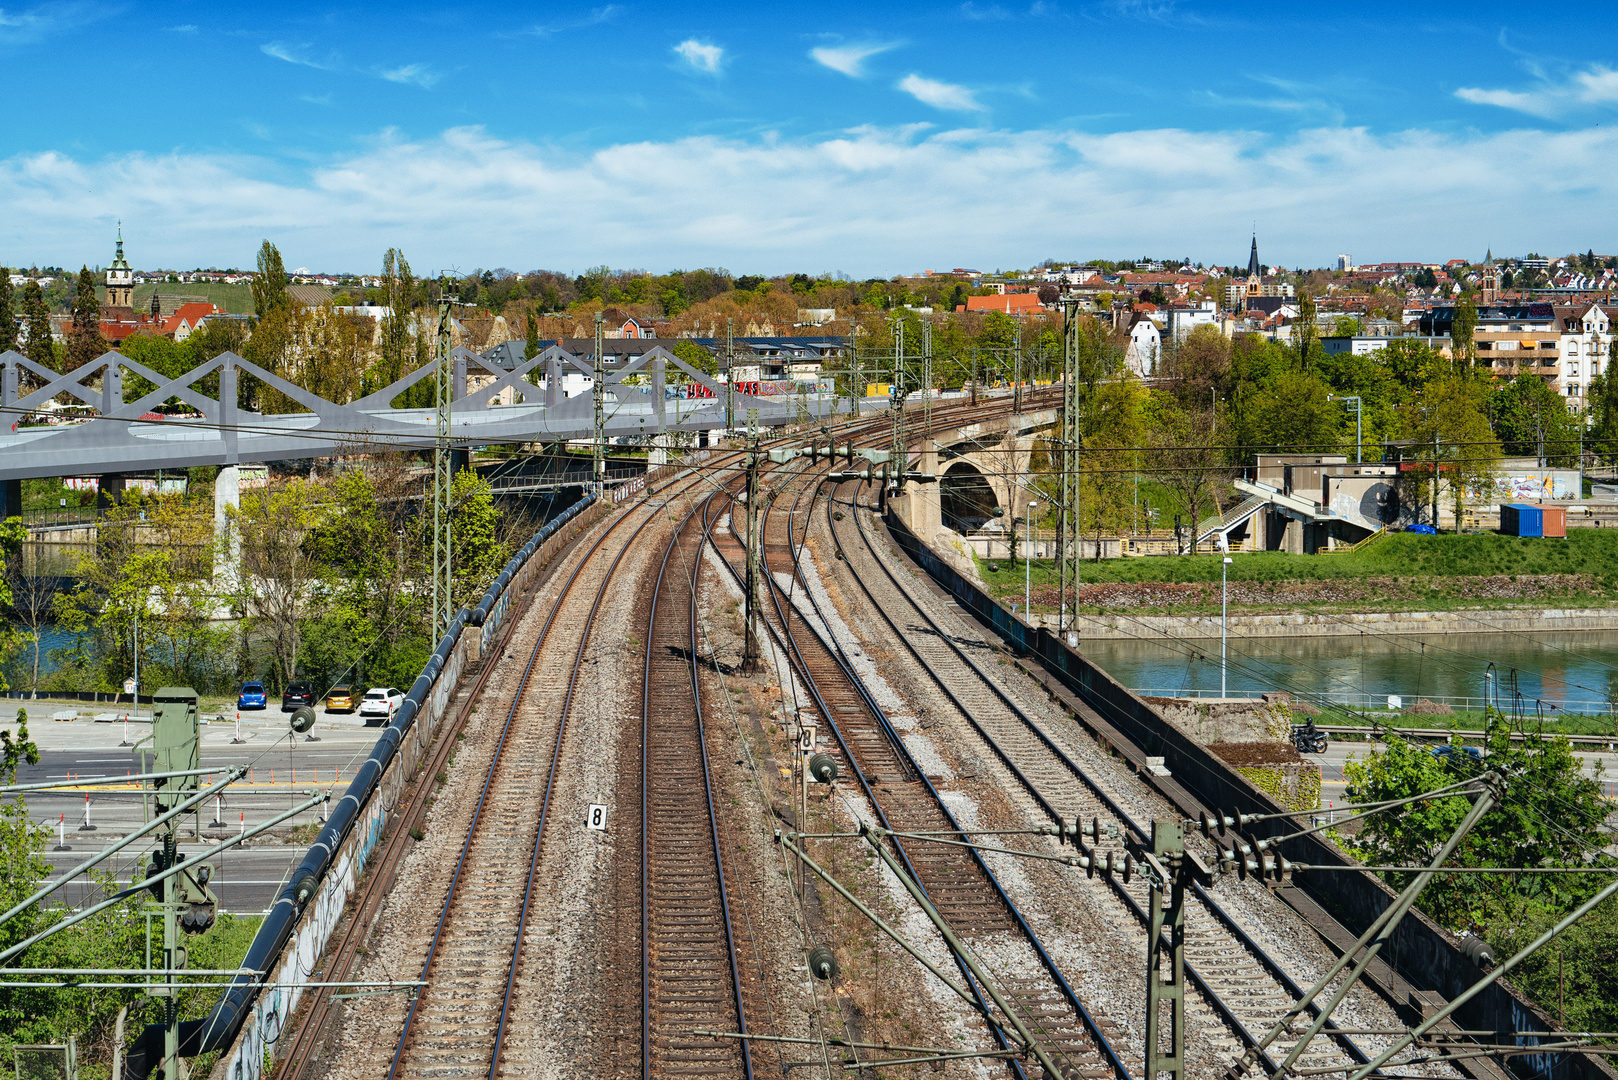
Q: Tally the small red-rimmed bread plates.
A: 0